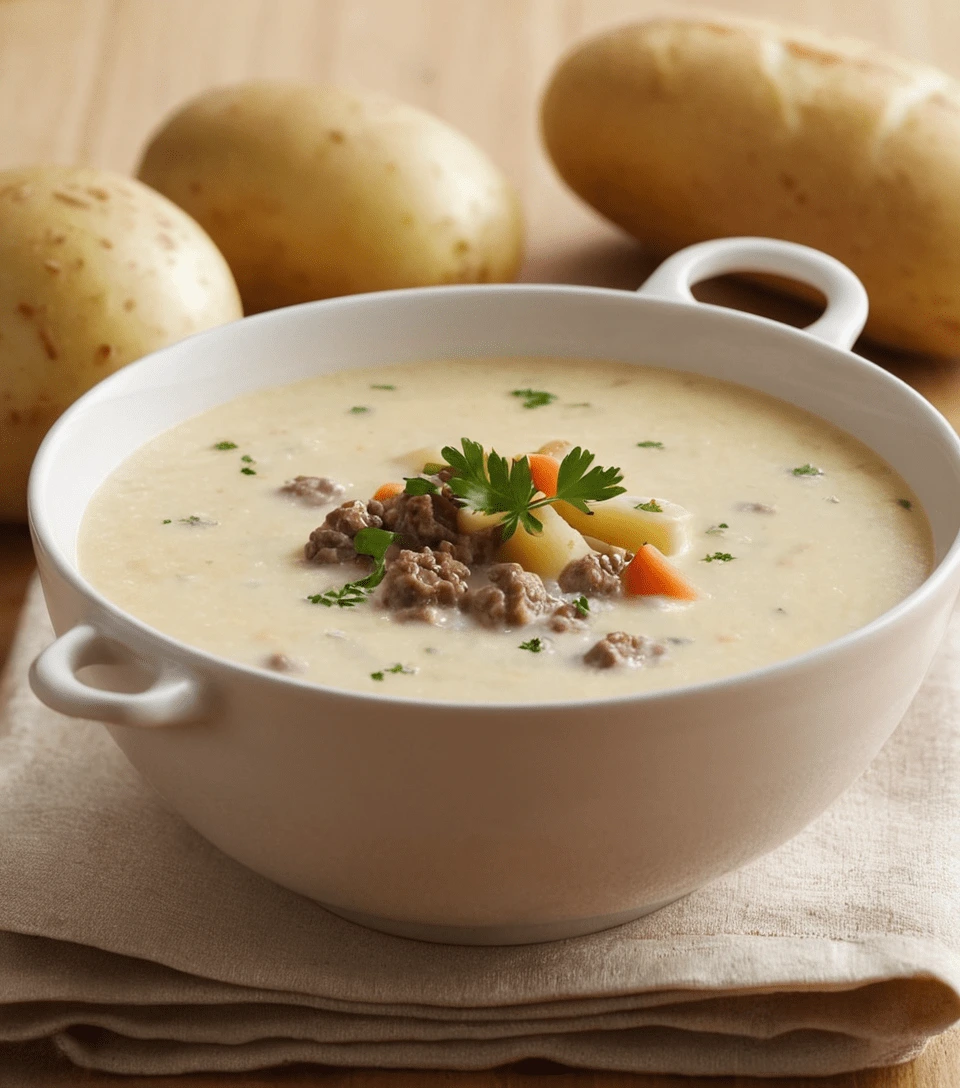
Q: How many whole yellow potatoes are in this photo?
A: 3